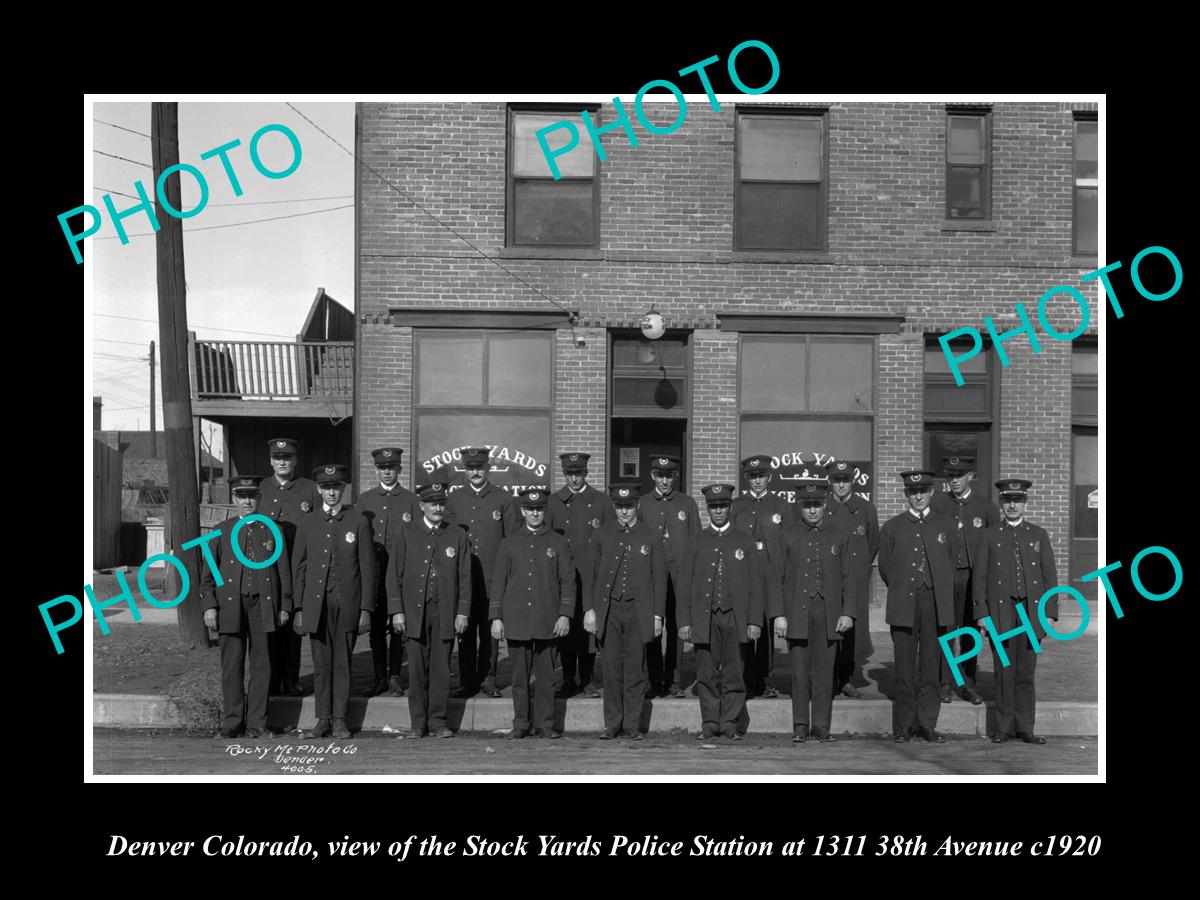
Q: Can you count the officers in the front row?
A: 9